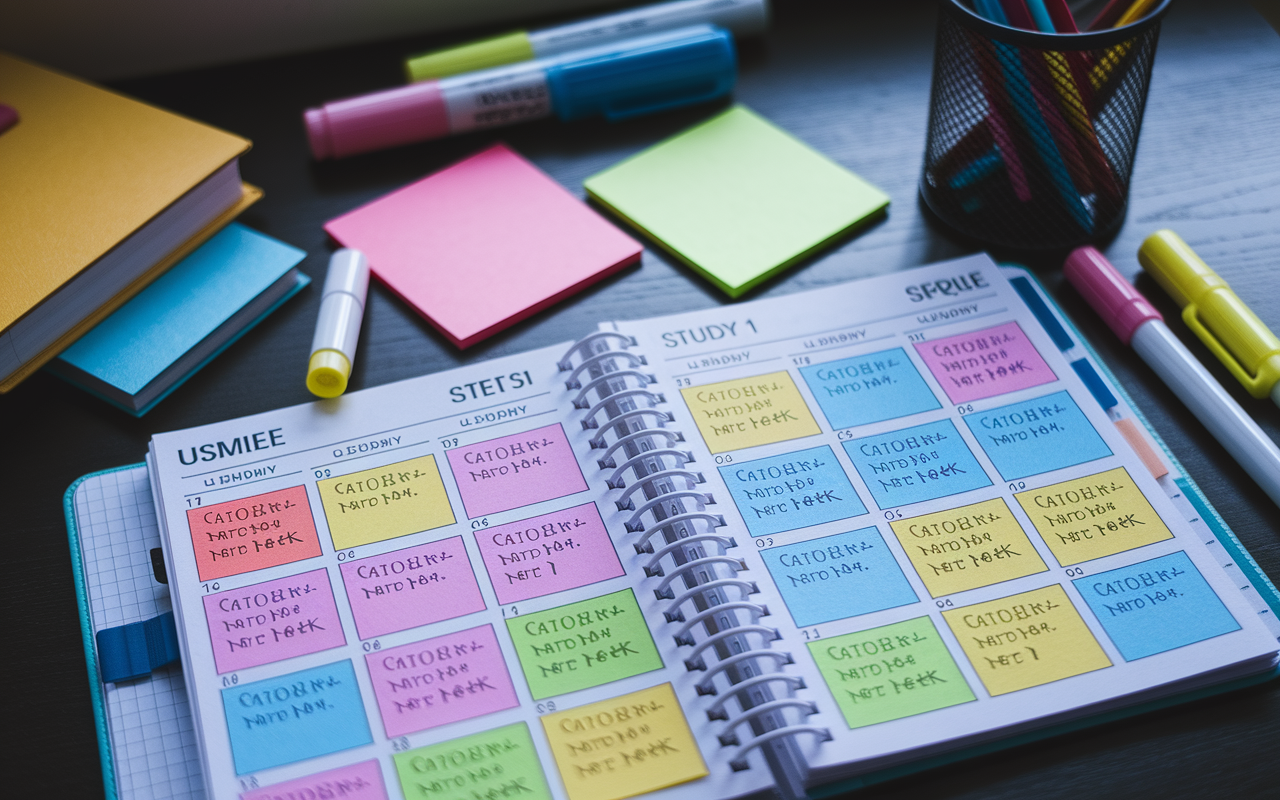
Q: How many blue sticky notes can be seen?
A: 7